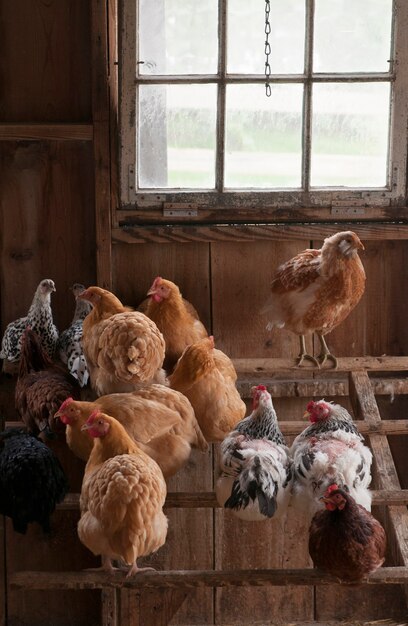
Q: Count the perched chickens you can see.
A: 13